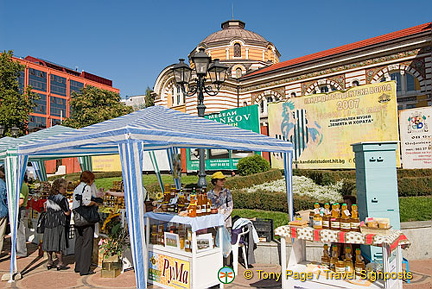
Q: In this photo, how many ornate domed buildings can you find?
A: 1